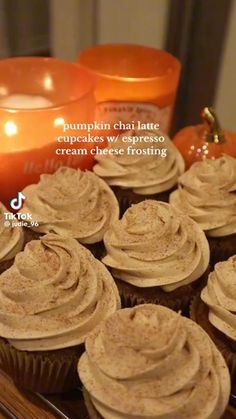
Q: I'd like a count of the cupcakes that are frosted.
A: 8